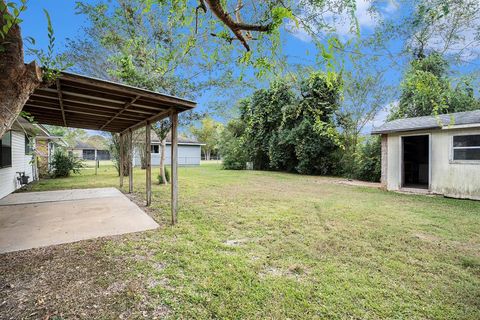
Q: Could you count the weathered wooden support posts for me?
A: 4